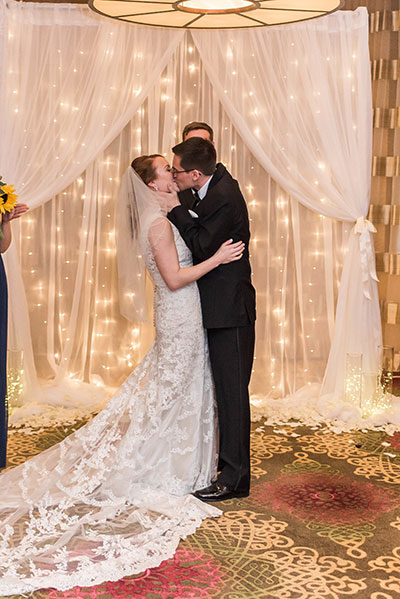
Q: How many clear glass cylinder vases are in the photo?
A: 4